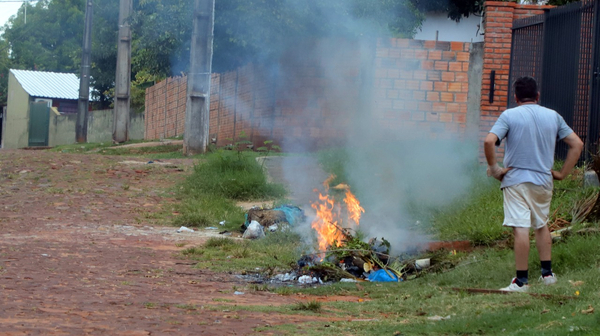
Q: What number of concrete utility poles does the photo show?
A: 3